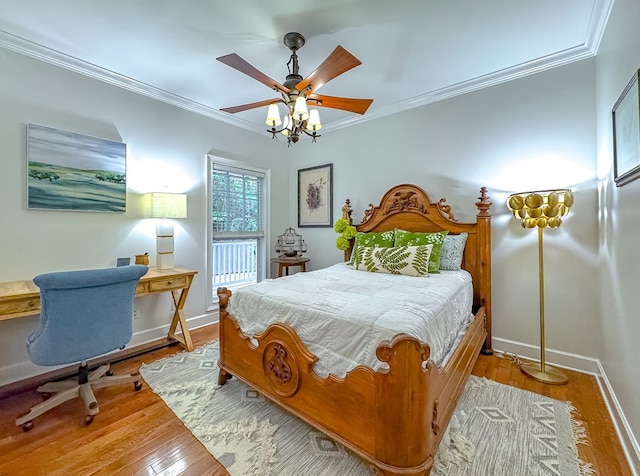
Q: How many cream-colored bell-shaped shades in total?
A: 4